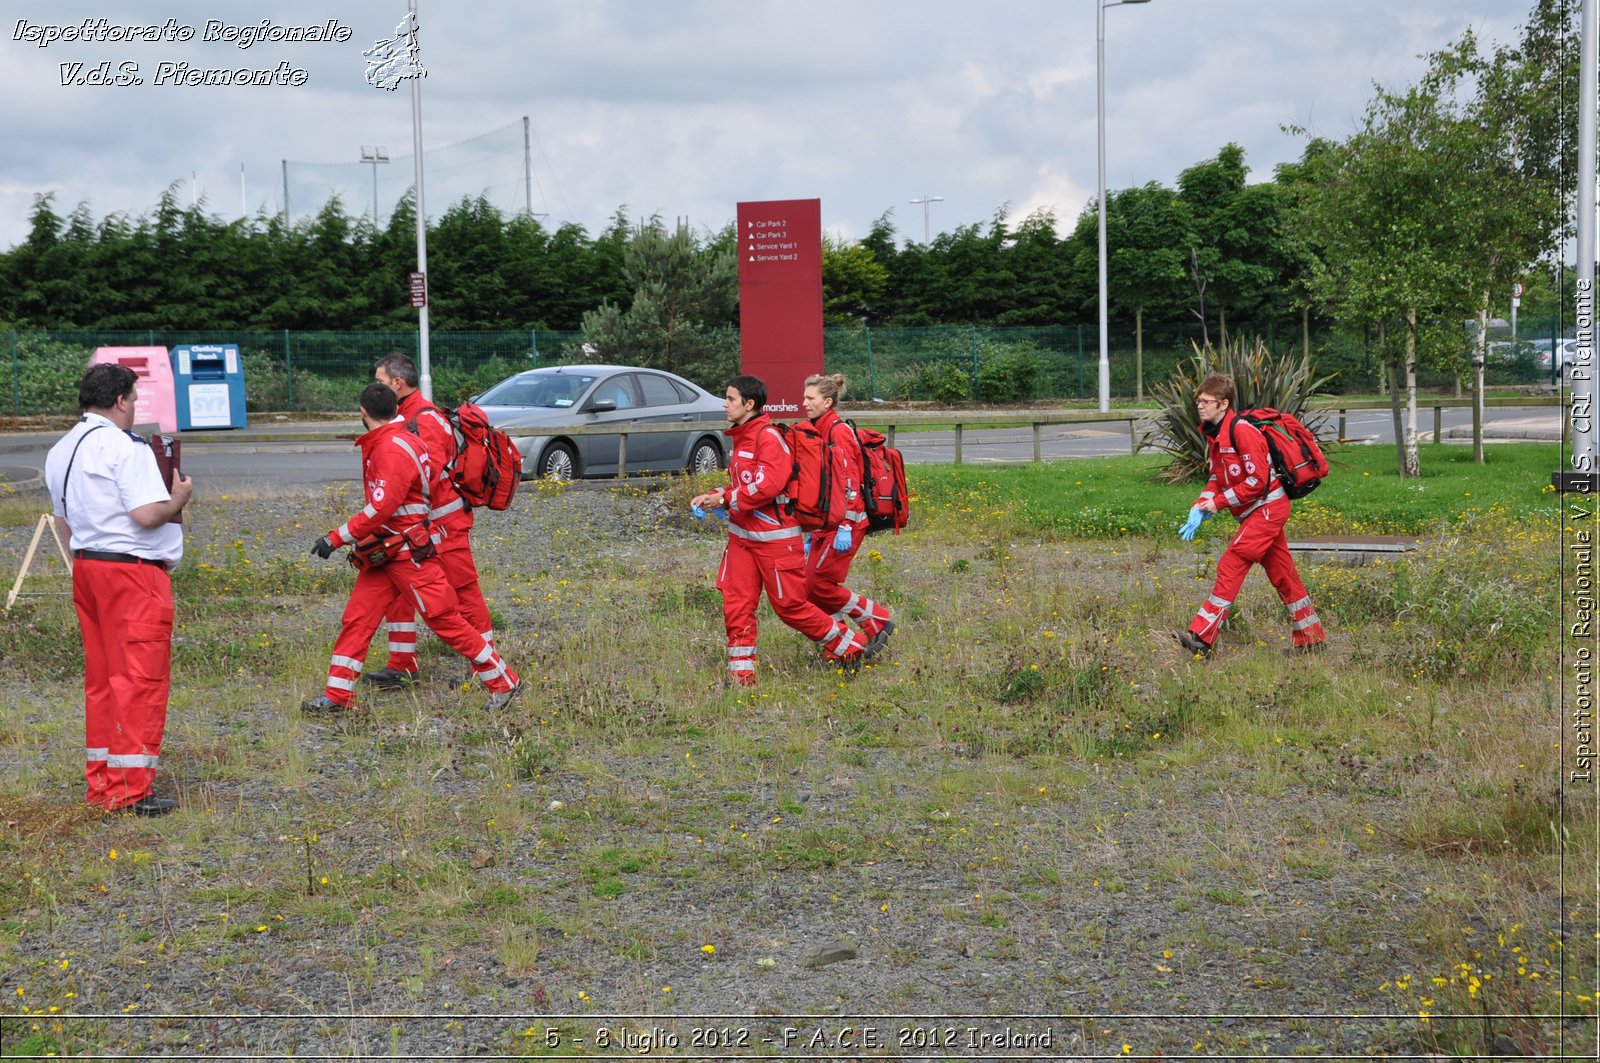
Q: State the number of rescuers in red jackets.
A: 5